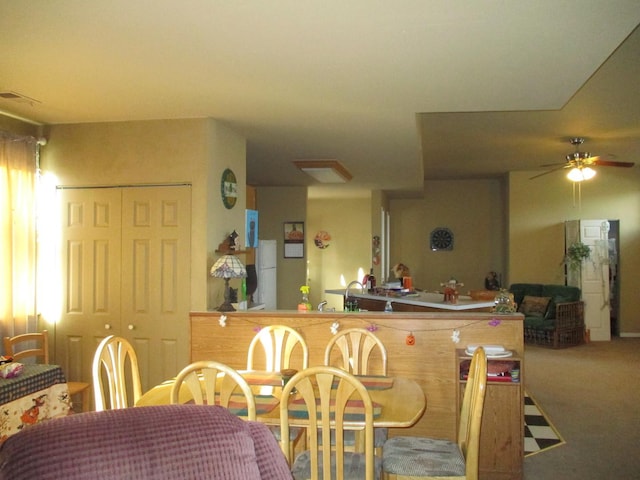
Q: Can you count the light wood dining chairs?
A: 6